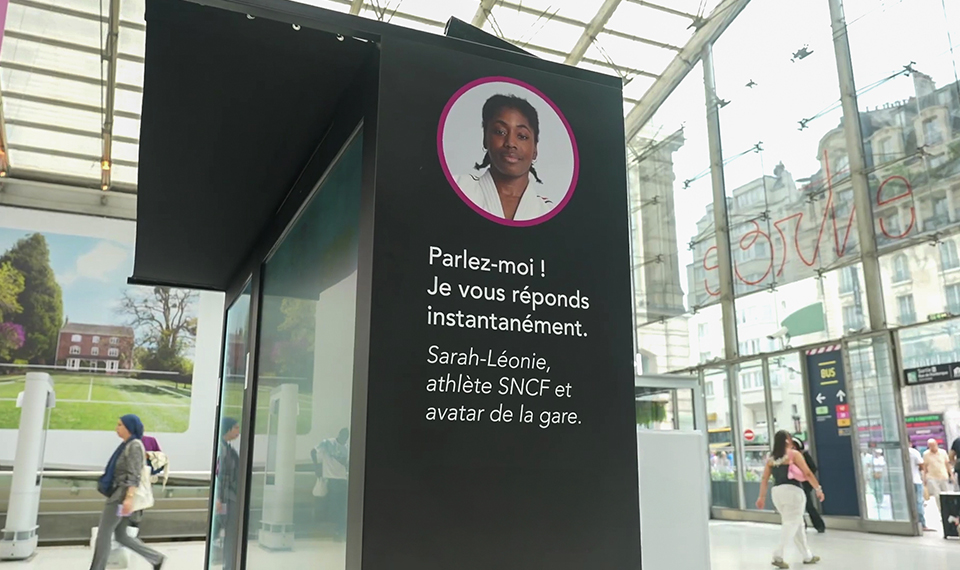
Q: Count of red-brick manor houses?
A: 1